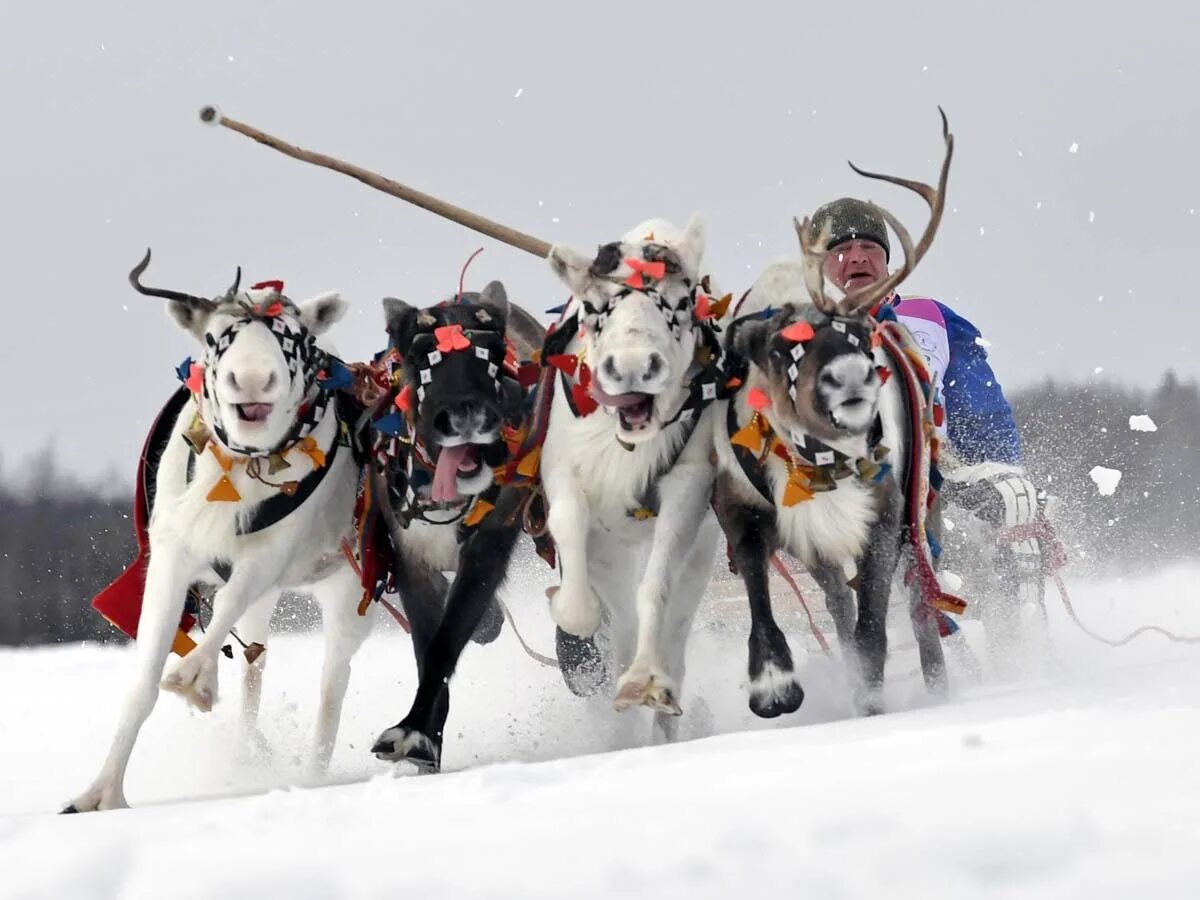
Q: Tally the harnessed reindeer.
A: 4